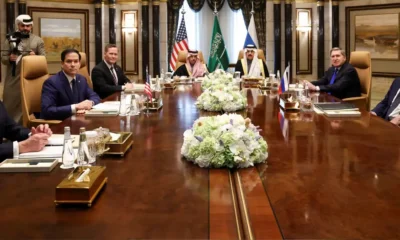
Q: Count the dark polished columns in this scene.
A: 10